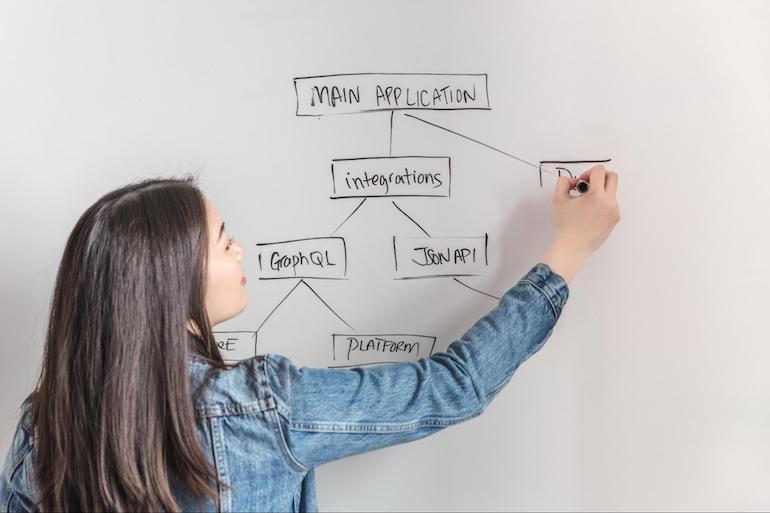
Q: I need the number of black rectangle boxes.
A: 7